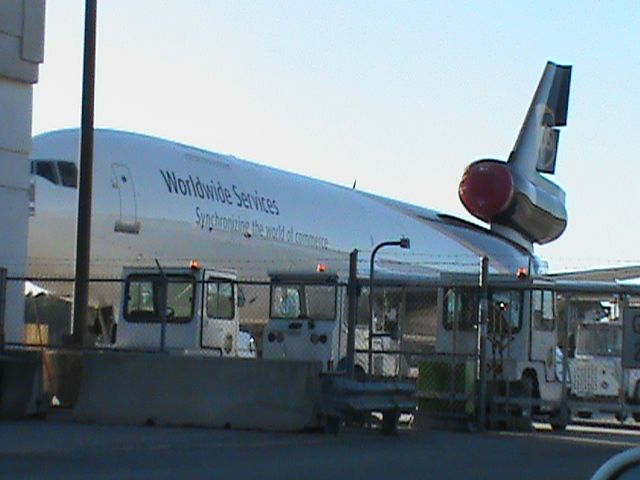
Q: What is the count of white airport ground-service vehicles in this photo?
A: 4